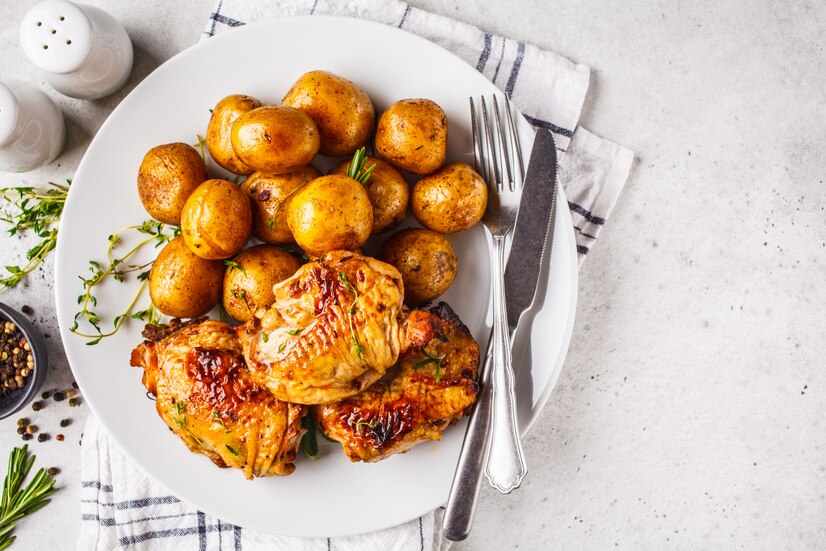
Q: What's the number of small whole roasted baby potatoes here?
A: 13